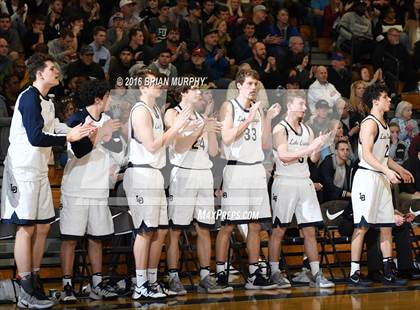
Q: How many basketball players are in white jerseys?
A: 7